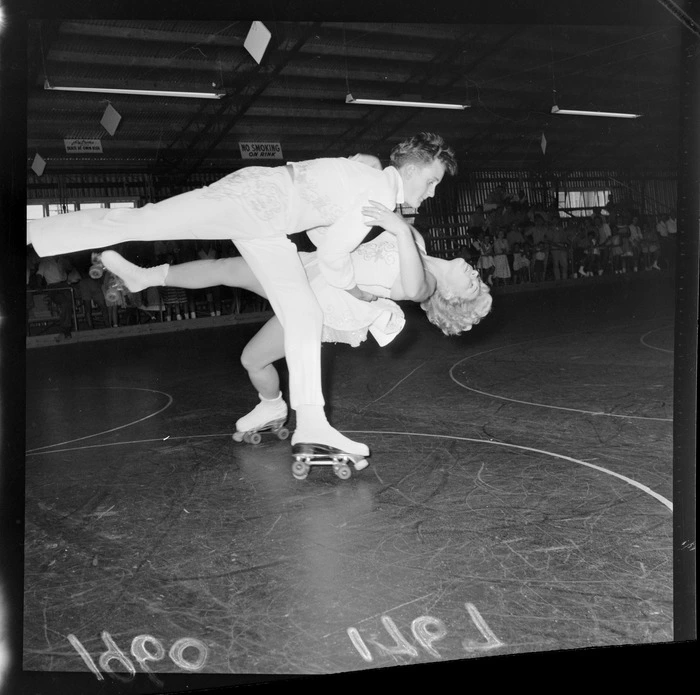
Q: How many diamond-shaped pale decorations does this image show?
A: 4